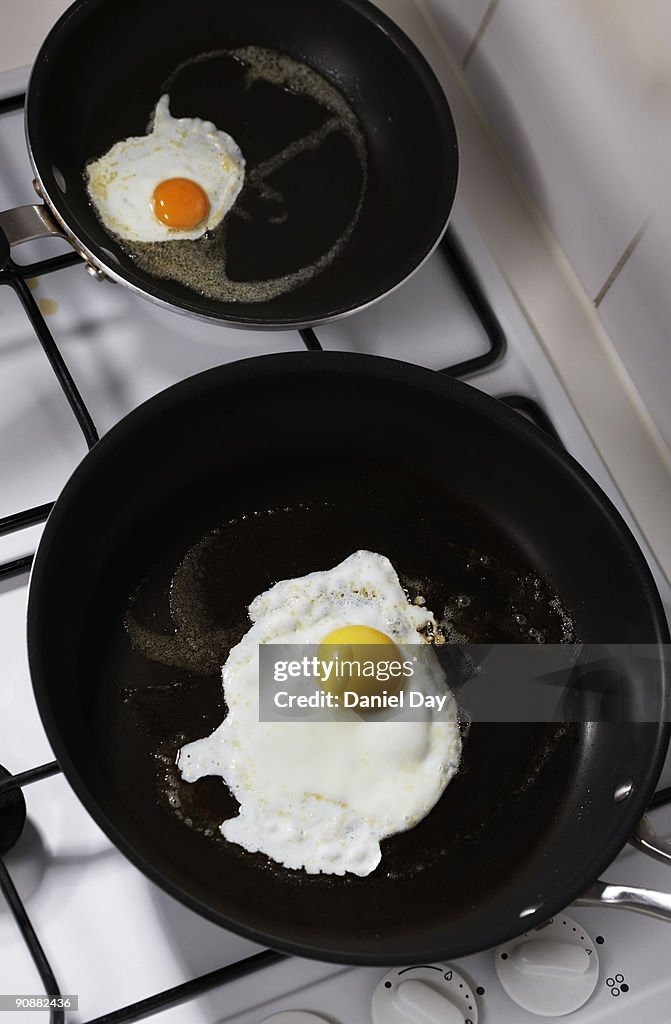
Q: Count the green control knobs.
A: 0